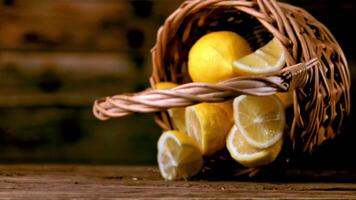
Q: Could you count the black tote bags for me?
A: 0